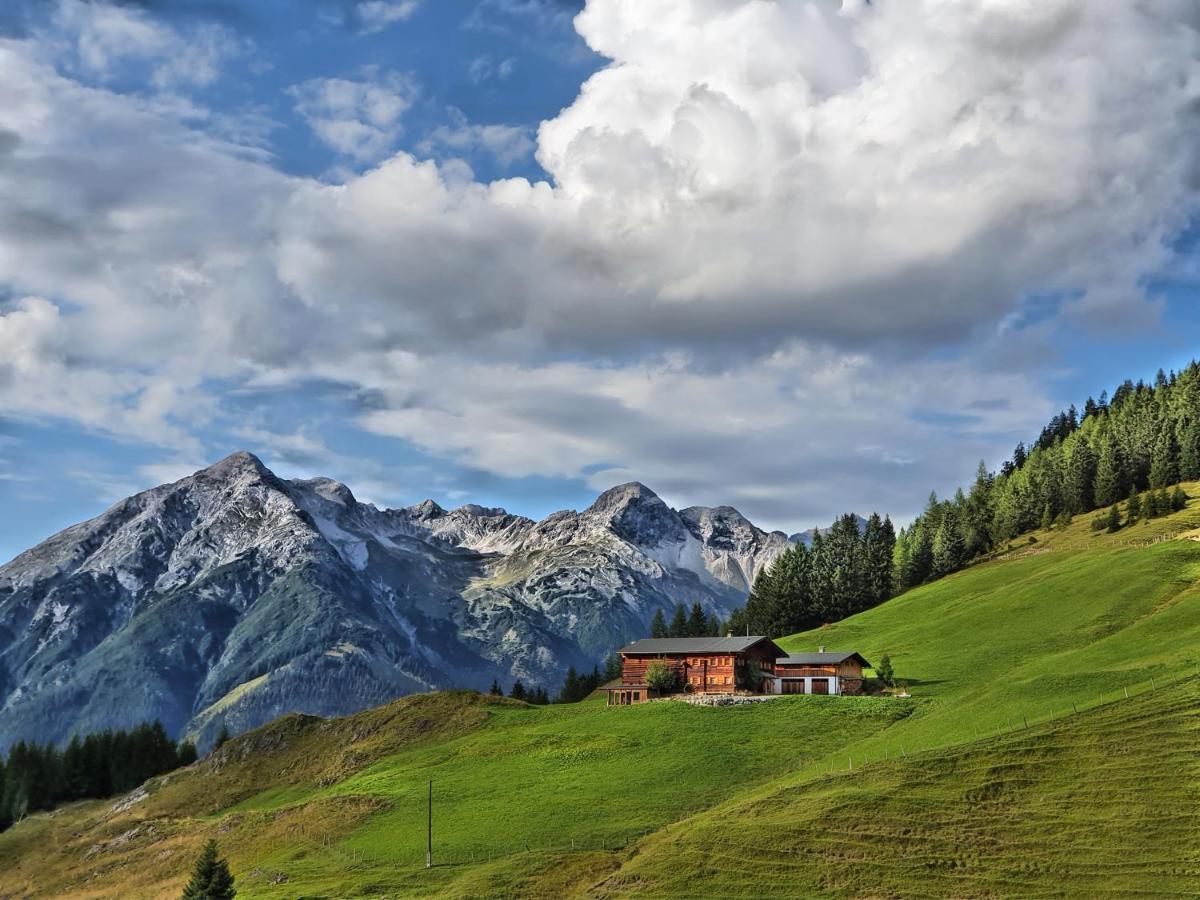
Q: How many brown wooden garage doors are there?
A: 2